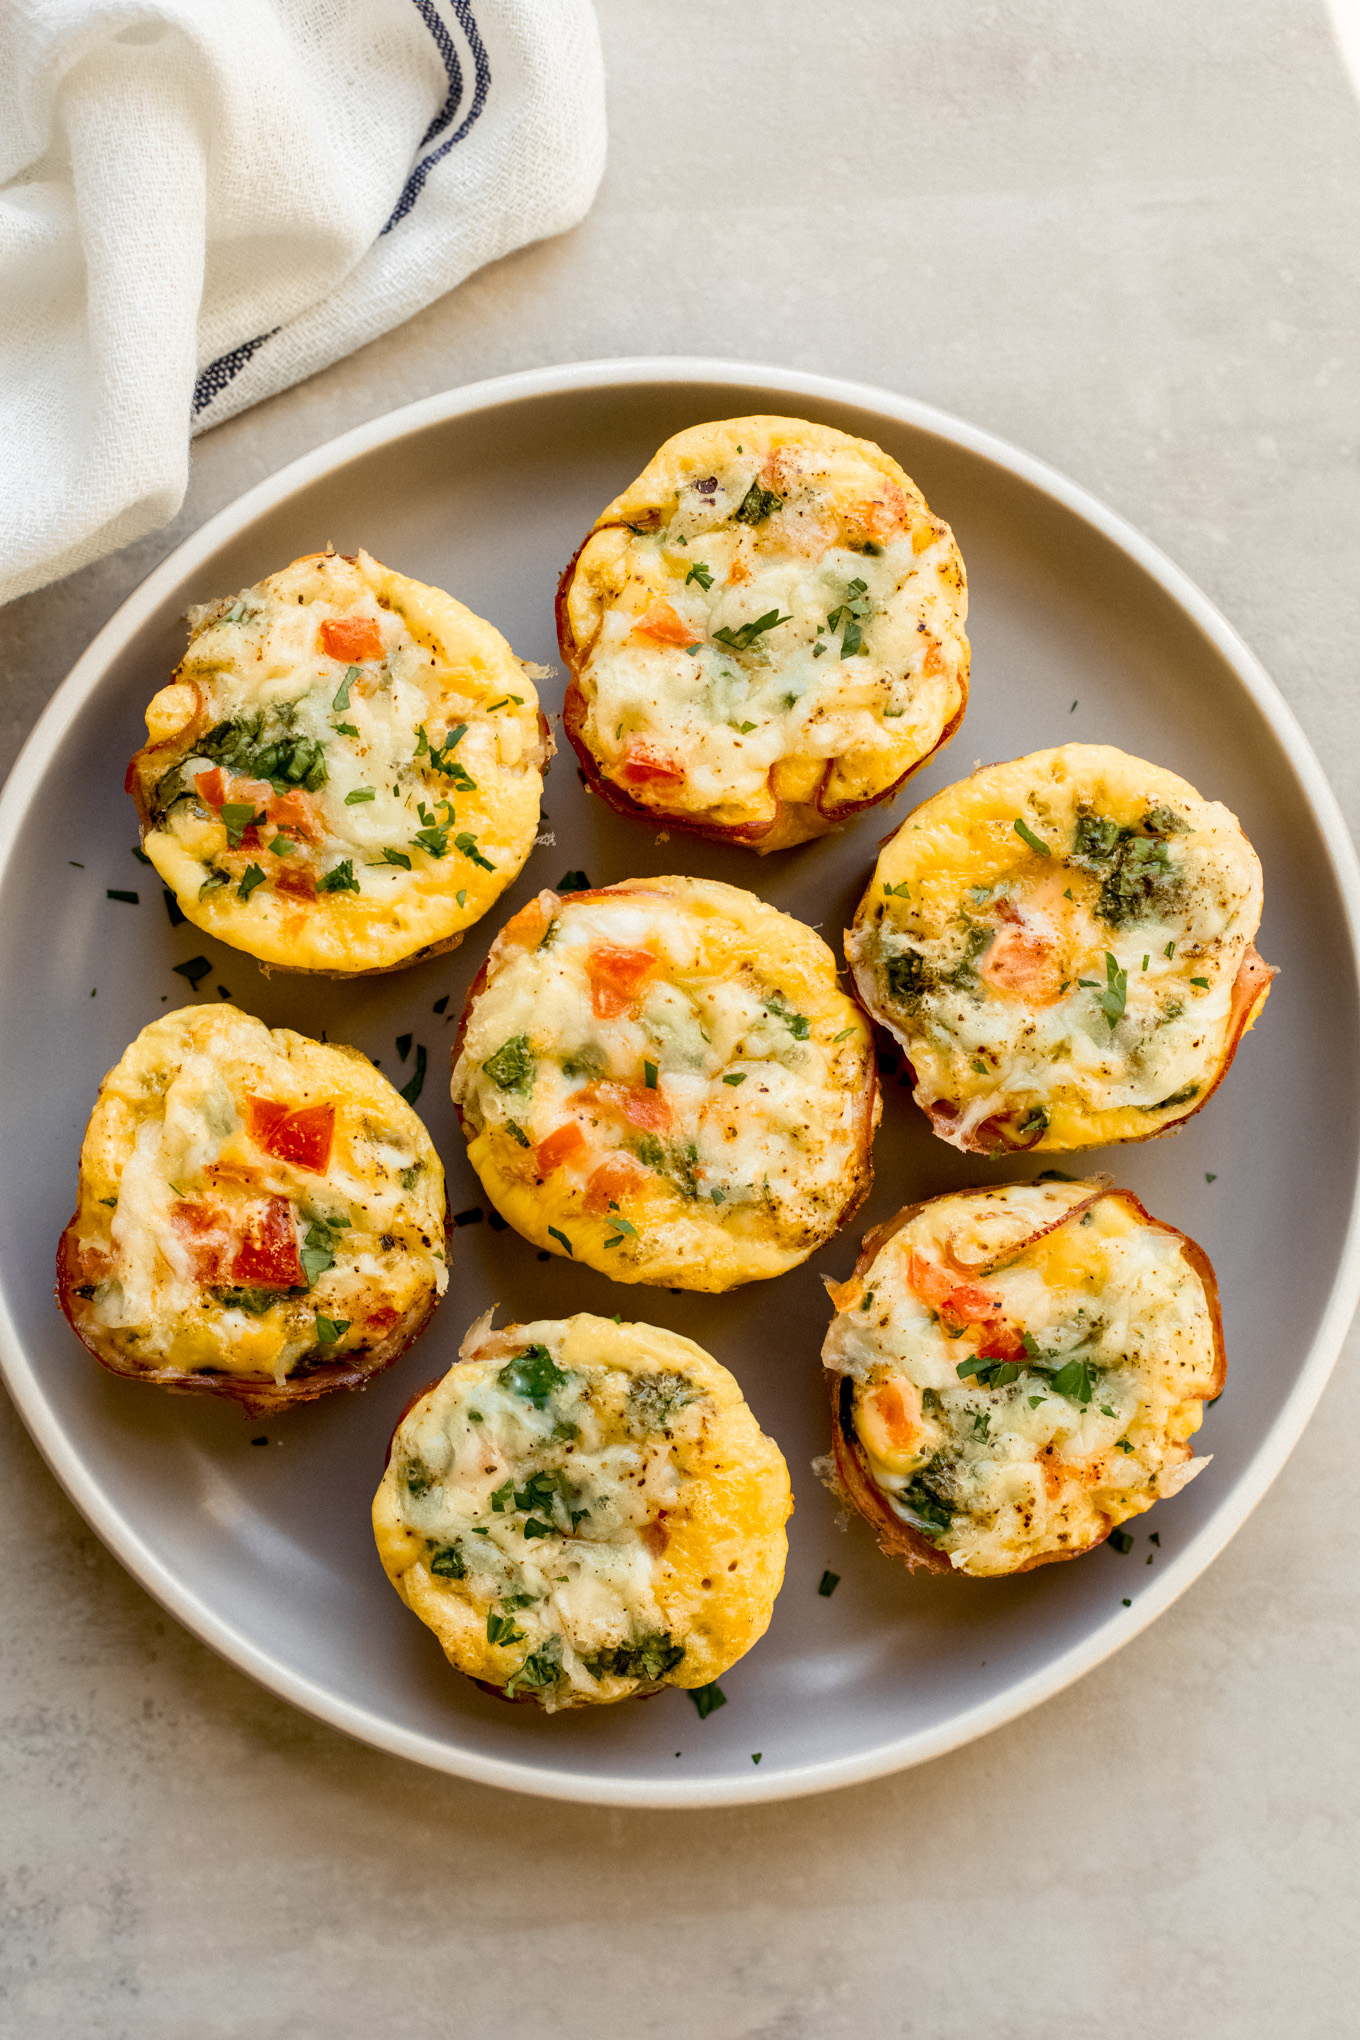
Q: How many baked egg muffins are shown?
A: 7